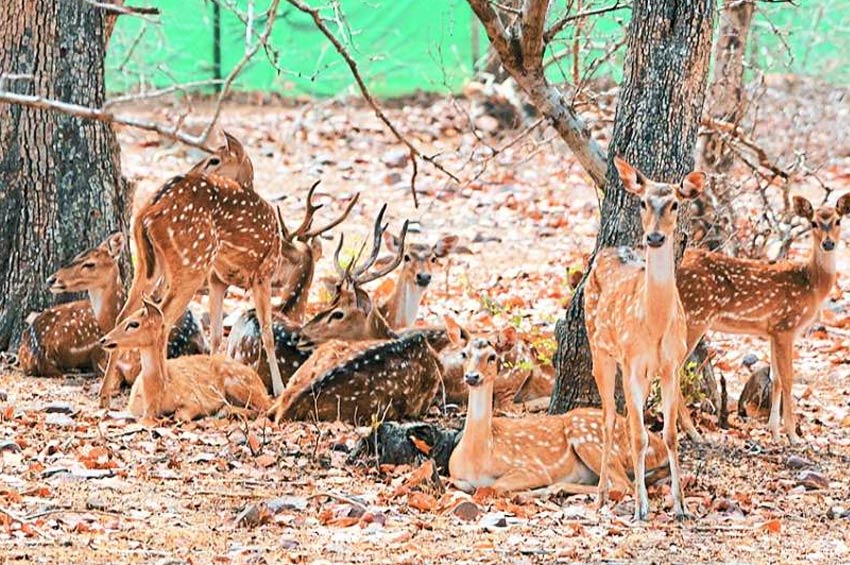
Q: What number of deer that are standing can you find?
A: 3